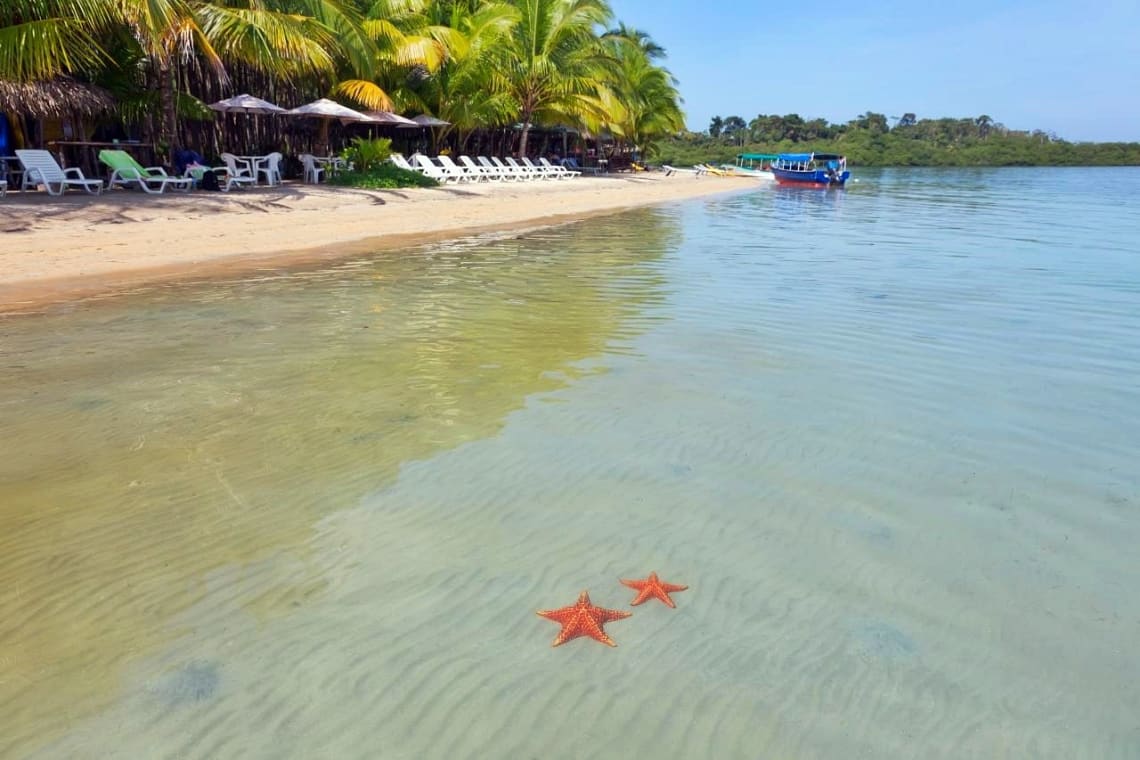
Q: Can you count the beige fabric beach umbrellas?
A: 4